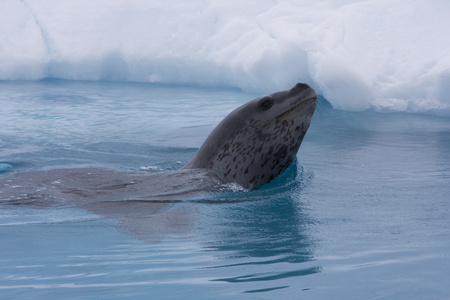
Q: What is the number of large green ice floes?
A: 0